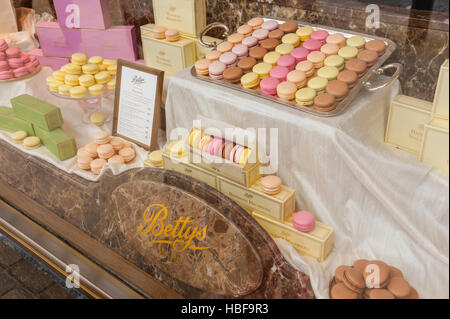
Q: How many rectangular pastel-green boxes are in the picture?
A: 3